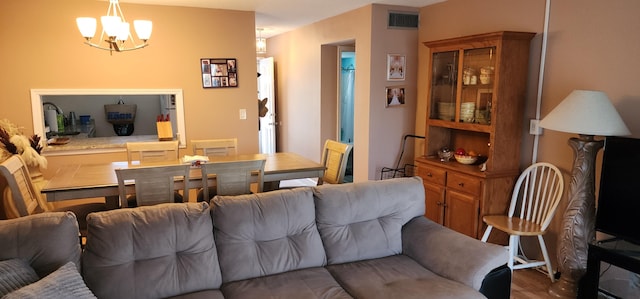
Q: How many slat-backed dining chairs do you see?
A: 6